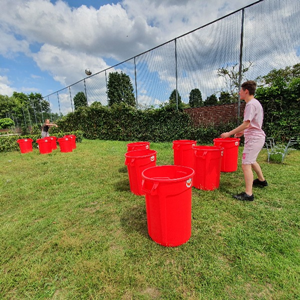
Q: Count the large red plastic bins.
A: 11